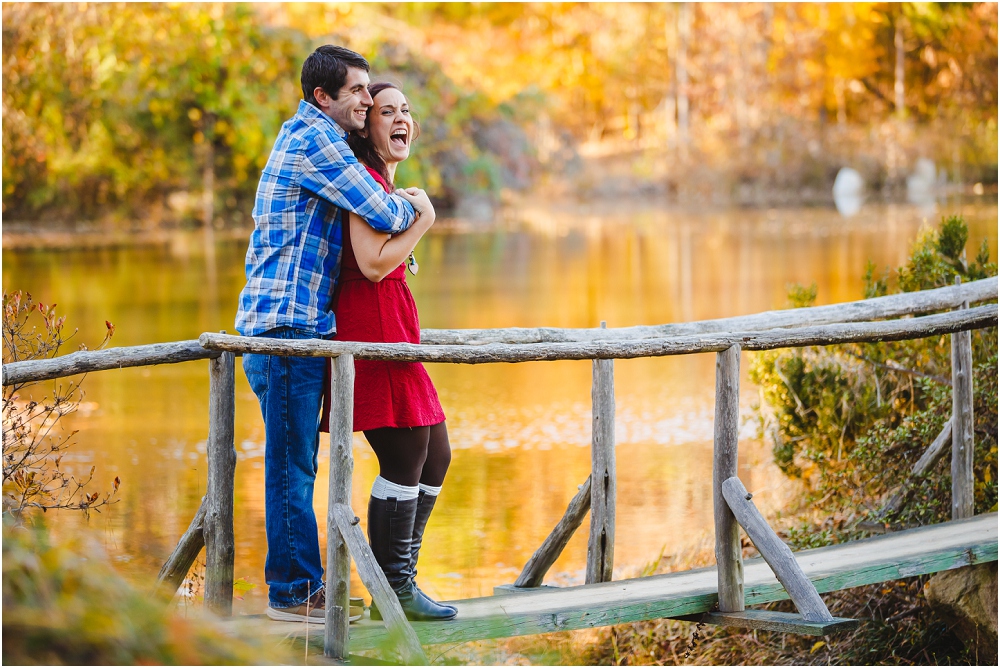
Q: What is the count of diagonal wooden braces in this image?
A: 5